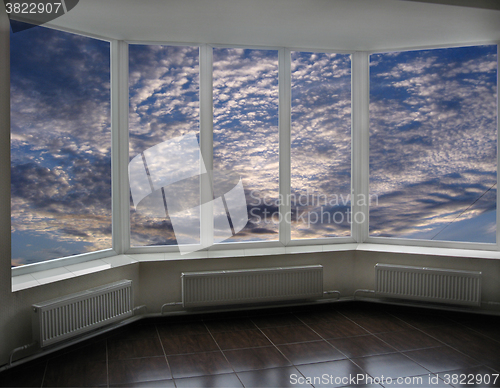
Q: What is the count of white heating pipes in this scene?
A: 3